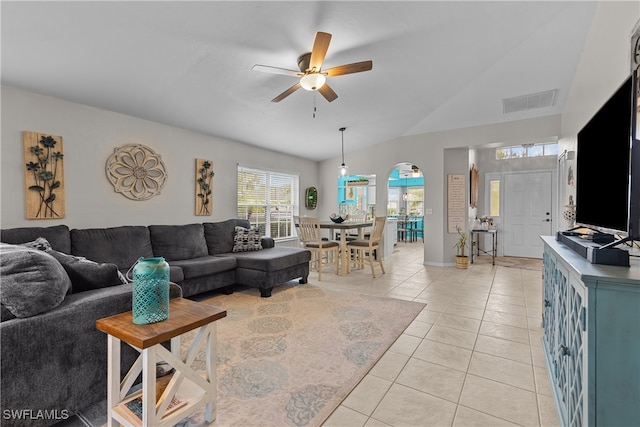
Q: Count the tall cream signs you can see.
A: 1